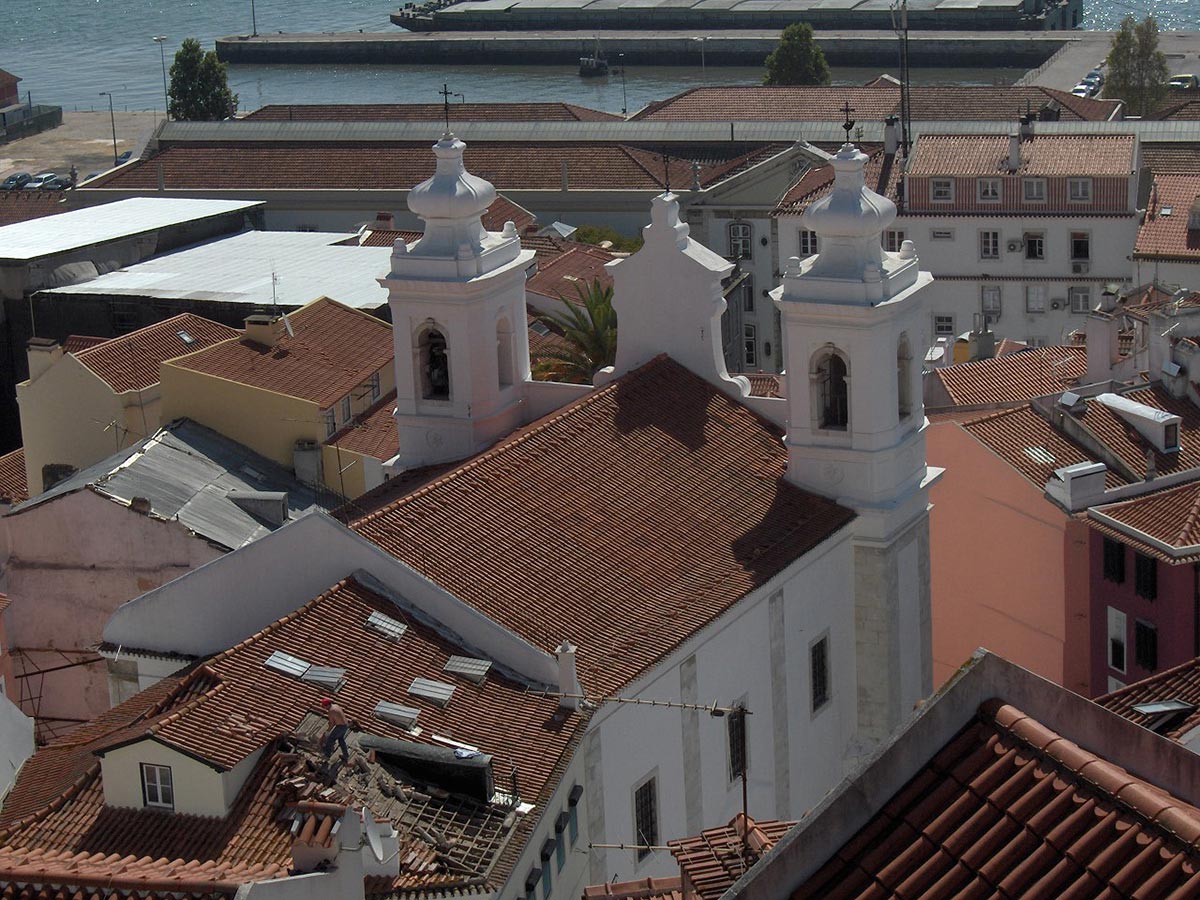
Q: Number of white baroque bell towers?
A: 2